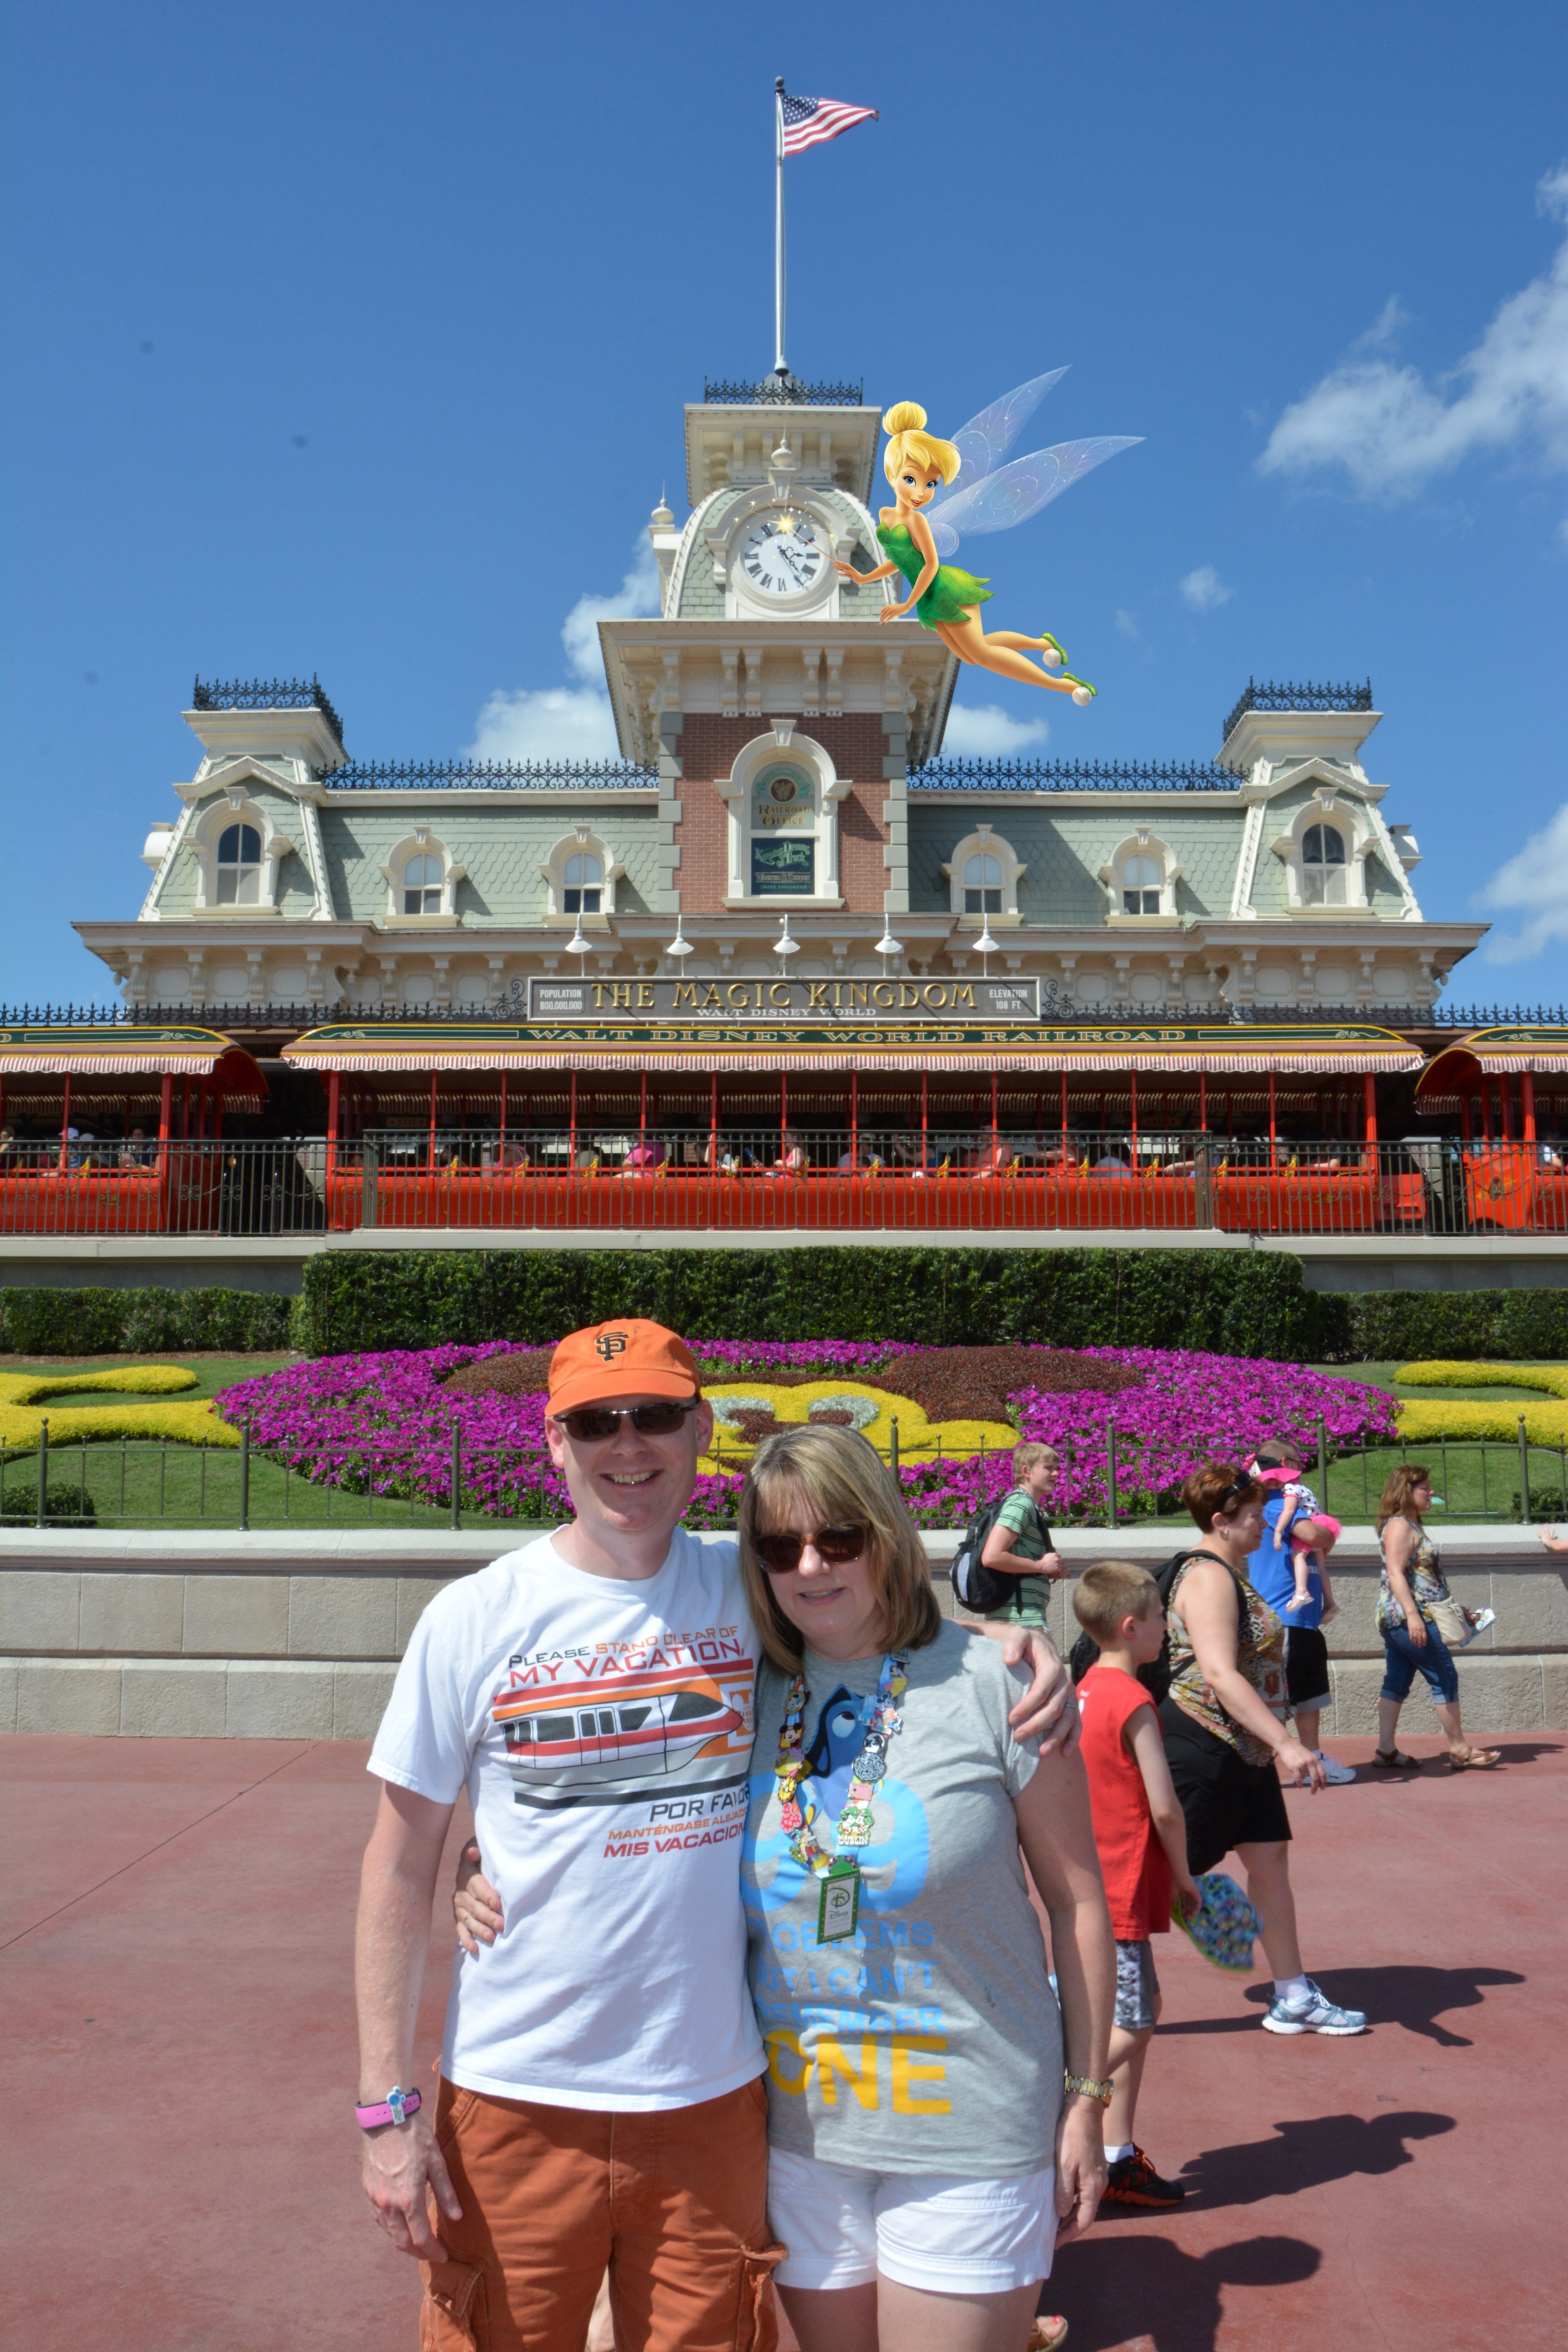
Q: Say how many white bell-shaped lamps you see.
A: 5